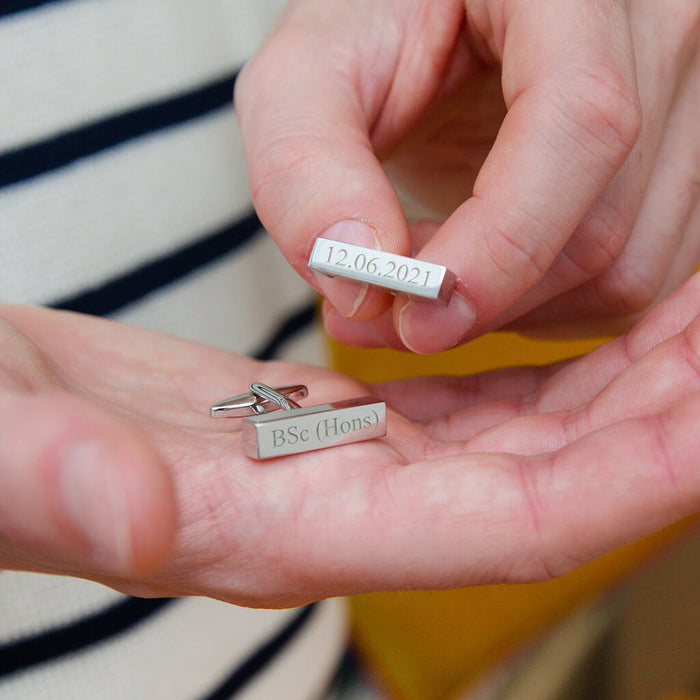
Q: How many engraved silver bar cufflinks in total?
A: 2